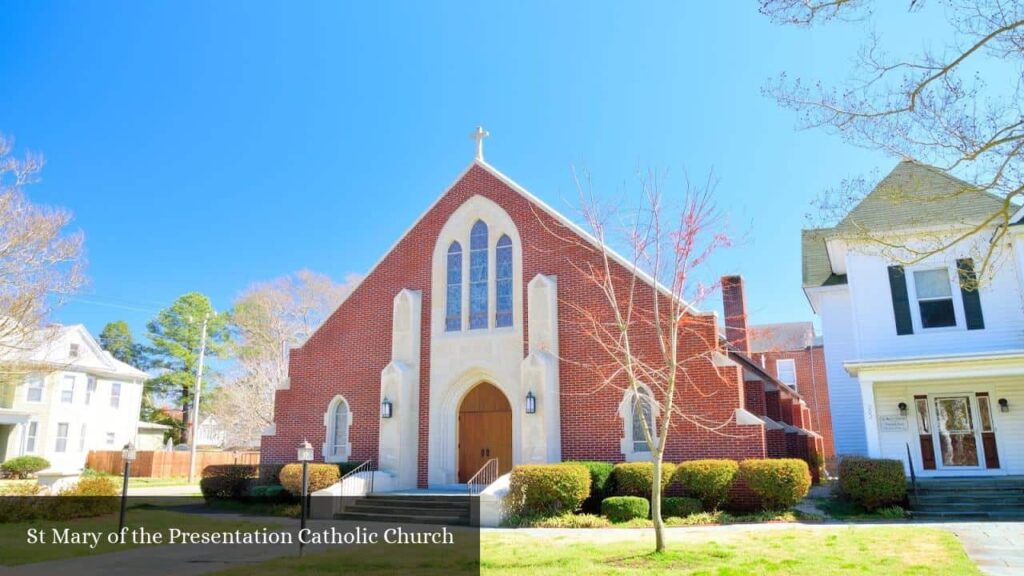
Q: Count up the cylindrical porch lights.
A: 2